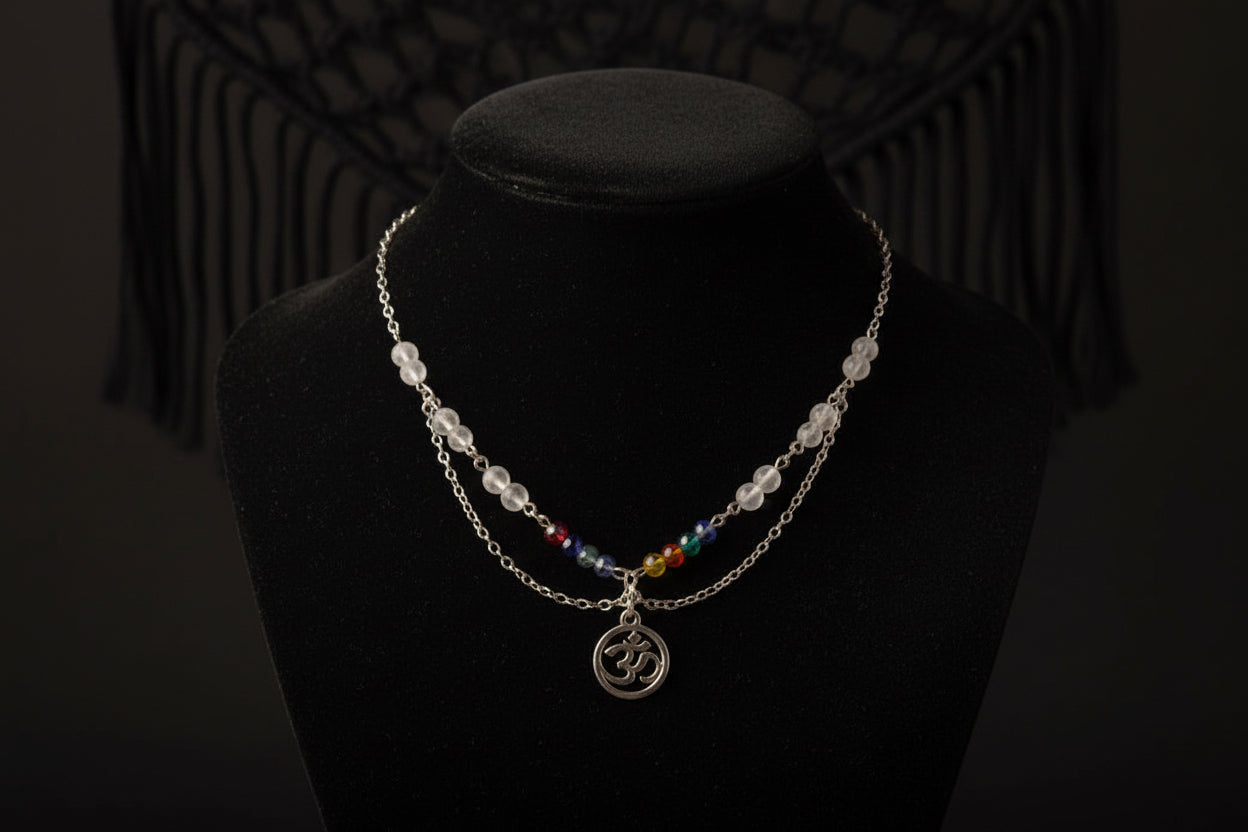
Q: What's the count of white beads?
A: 12